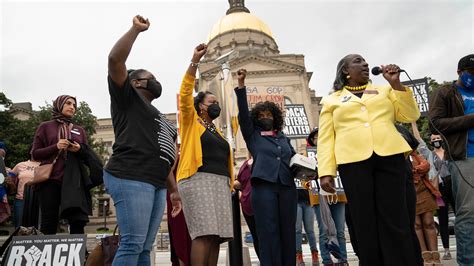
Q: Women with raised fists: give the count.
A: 3